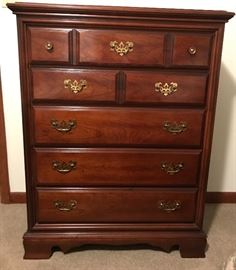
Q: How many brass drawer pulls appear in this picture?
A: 11